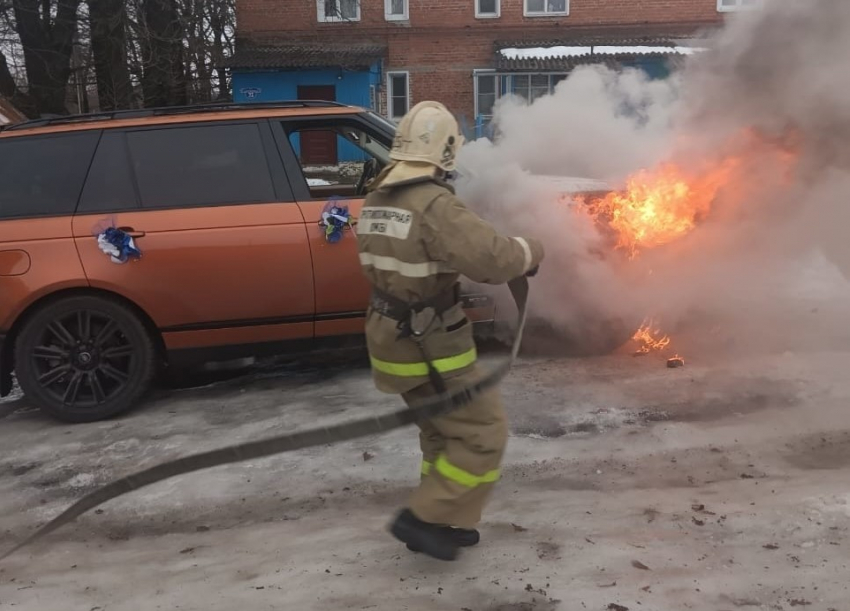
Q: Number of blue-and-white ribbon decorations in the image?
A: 2